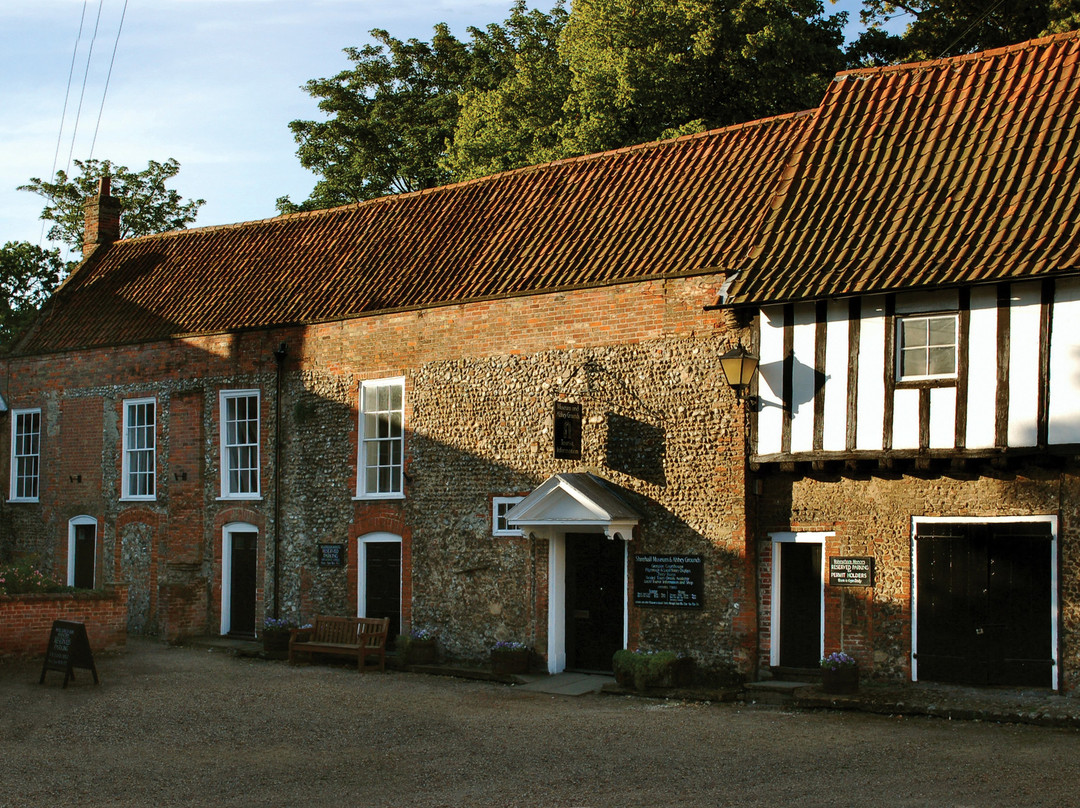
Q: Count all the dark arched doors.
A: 3